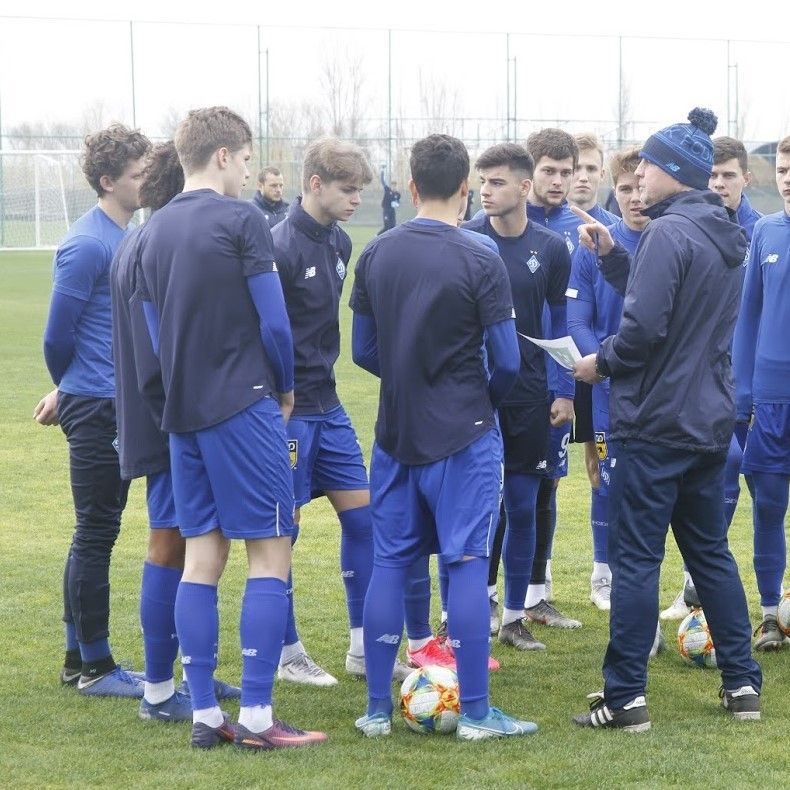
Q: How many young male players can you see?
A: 11